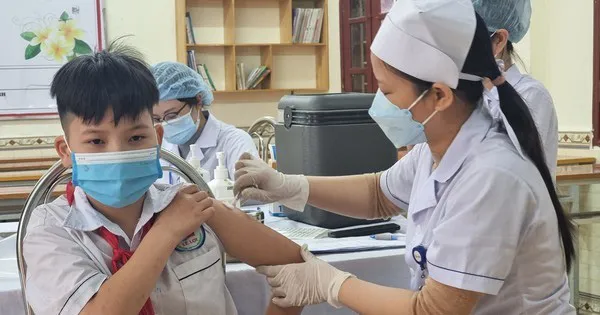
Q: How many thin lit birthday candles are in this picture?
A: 0